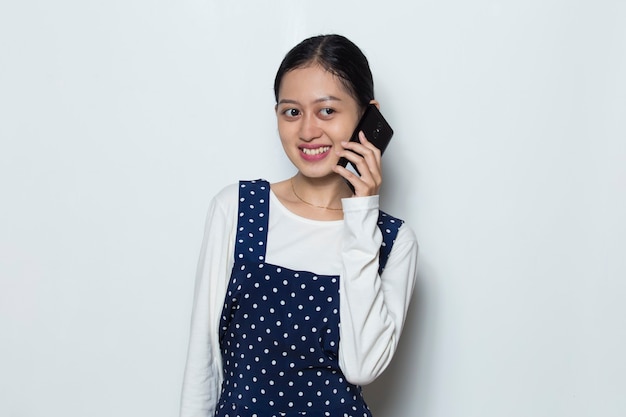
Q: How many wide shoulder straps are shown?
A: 2